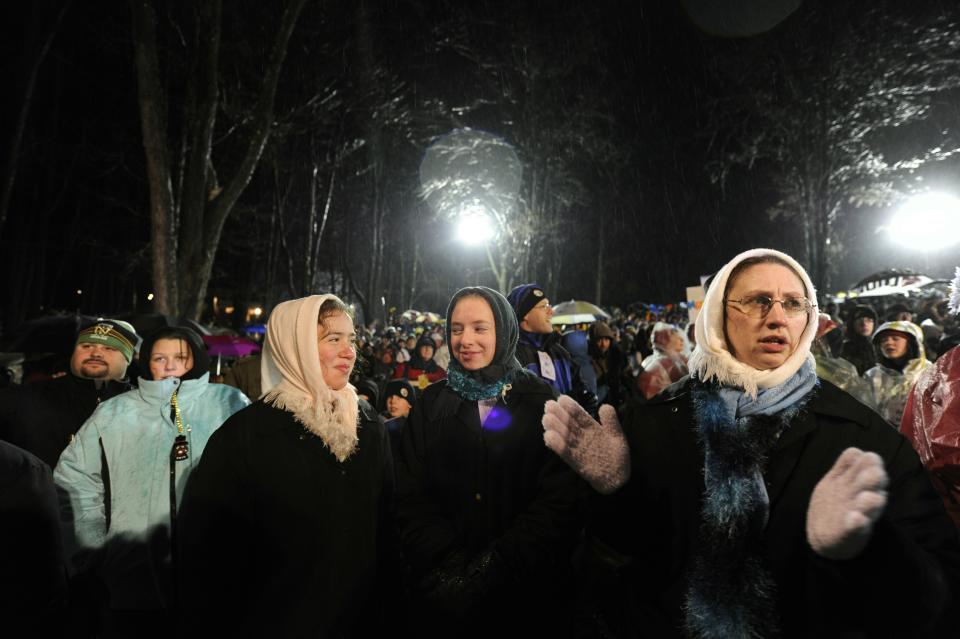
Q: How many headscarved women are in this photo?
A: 3